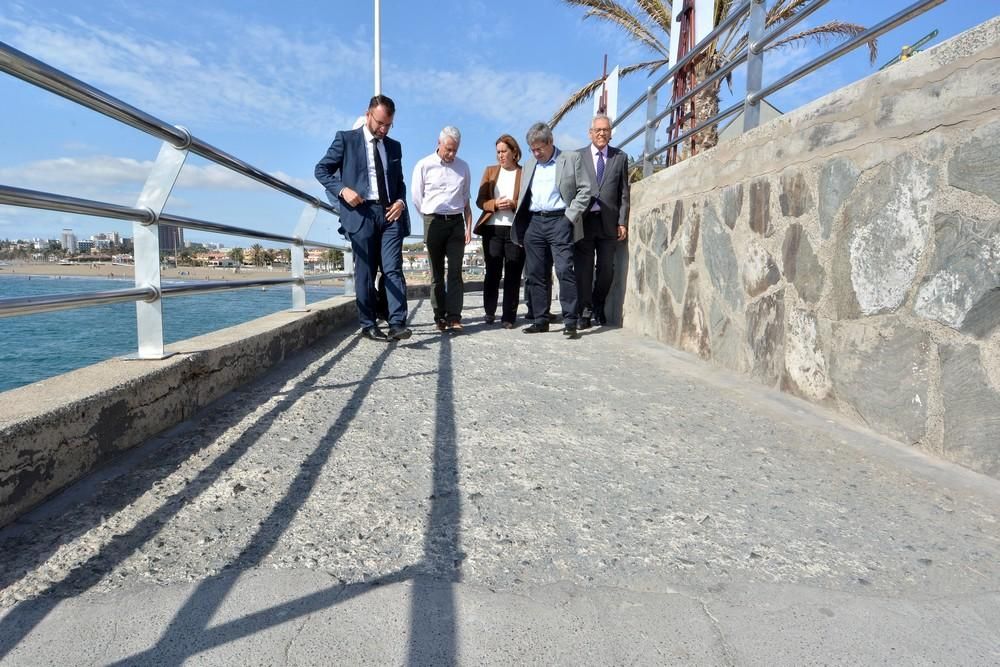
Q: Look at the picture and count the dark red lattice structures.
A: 2